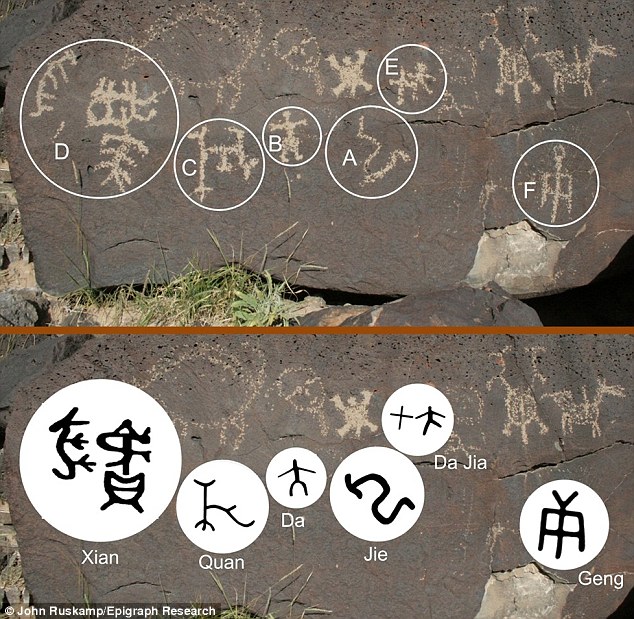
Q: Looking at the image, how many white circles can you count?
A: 12